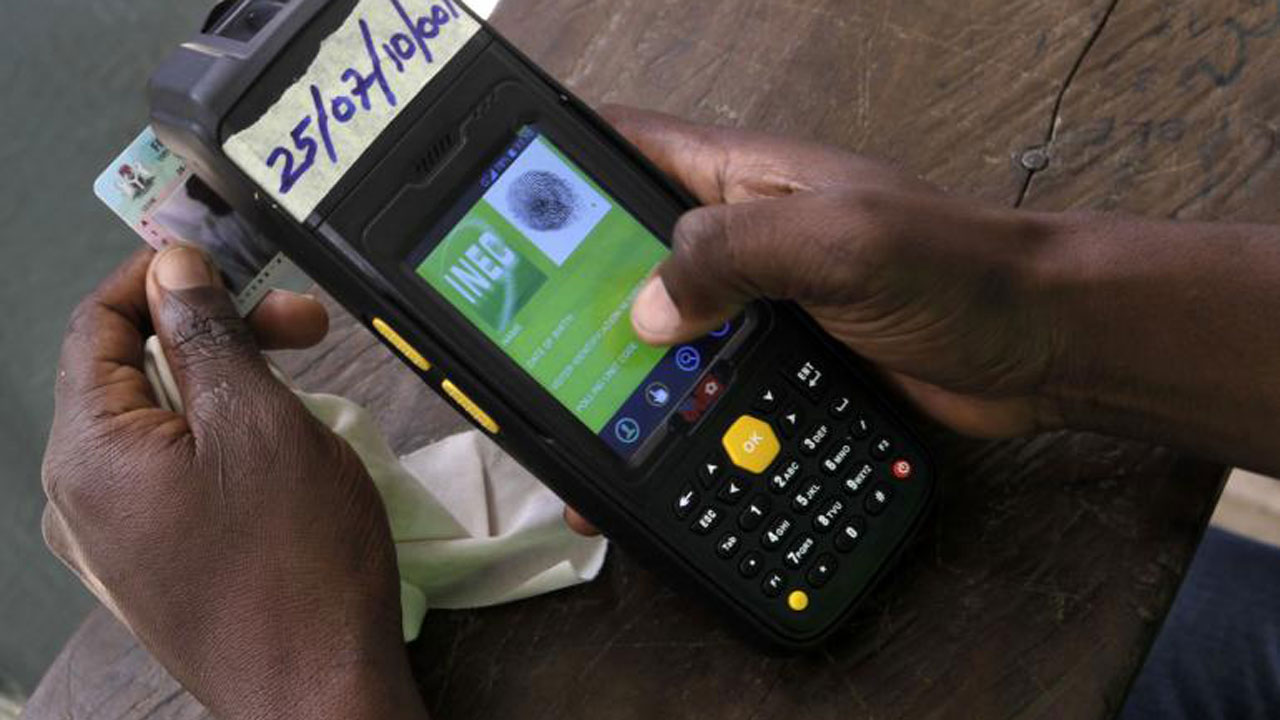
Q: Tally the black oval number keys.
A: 10